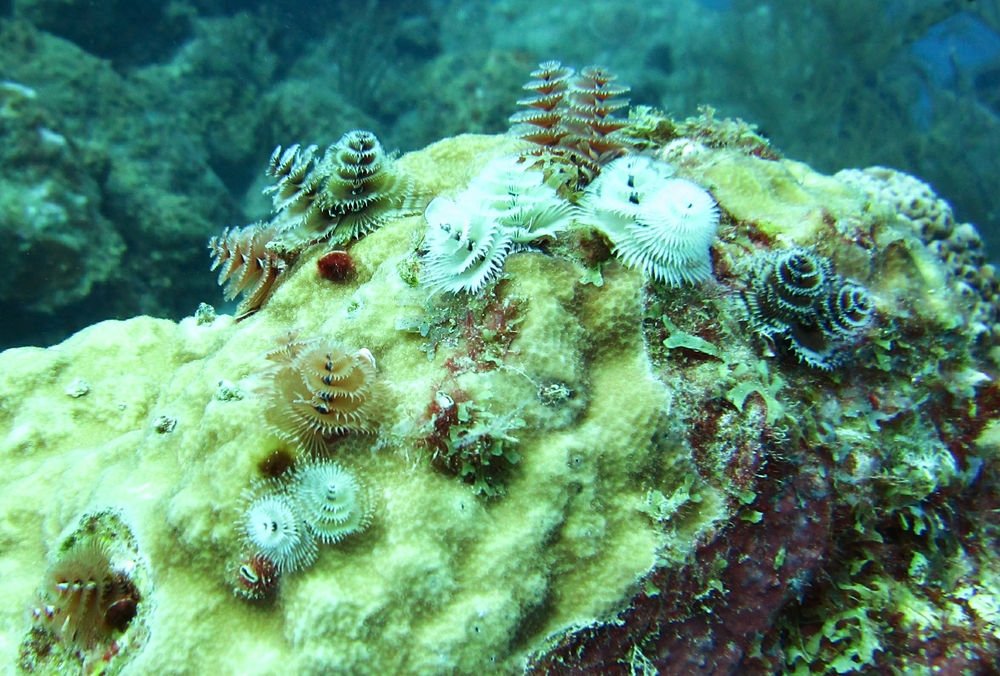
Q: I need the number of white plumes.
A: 6